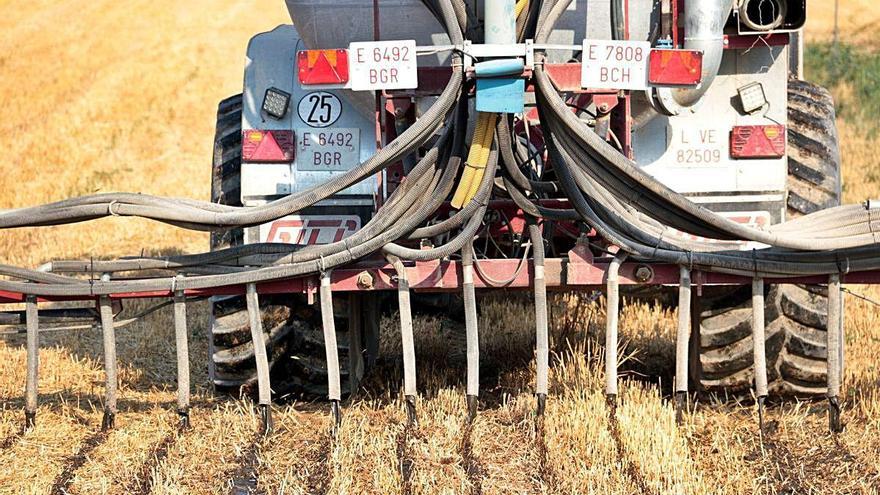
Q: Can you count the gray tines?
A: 12